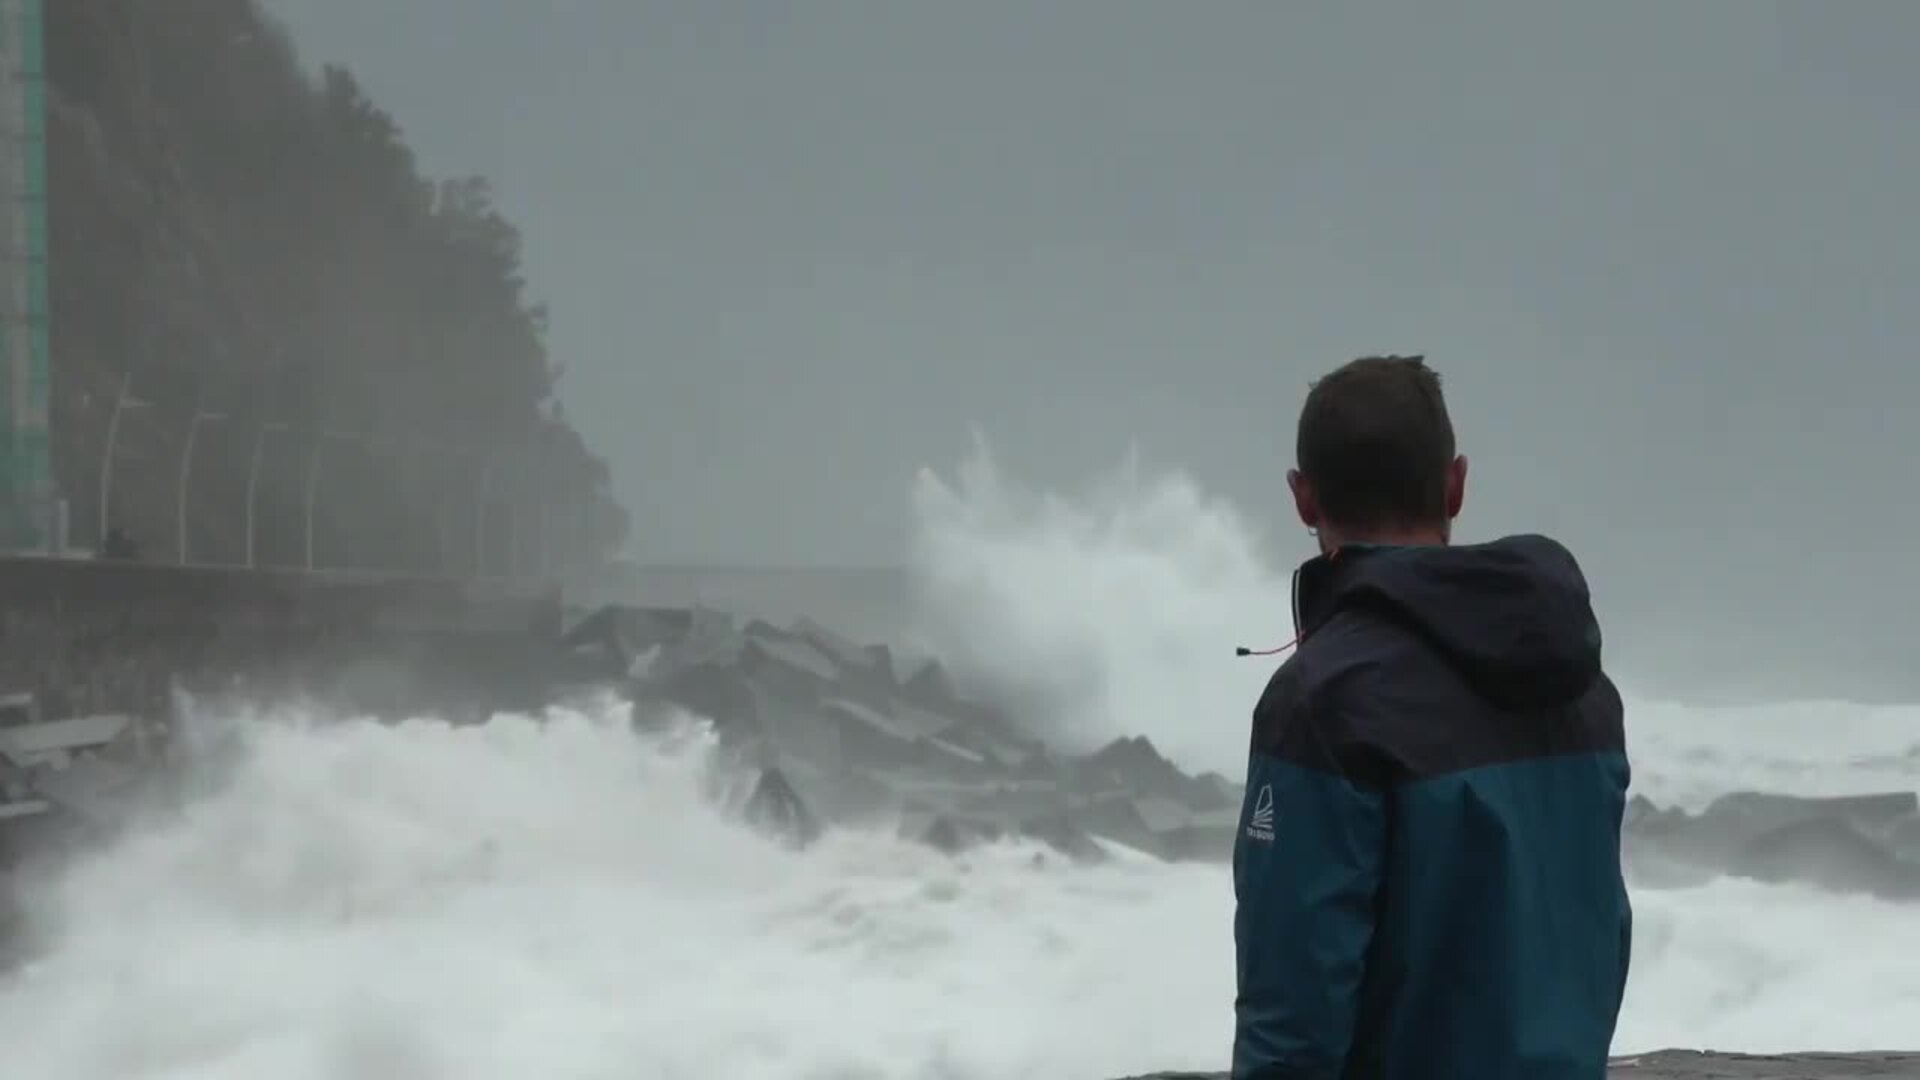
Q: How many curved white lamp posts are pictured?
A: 4